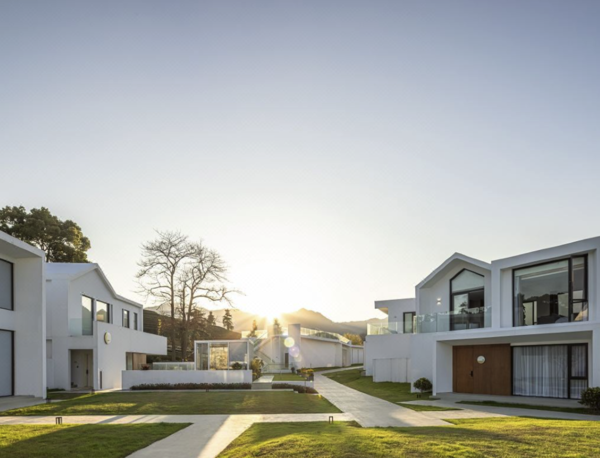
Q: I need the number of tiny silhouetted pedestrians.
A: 0